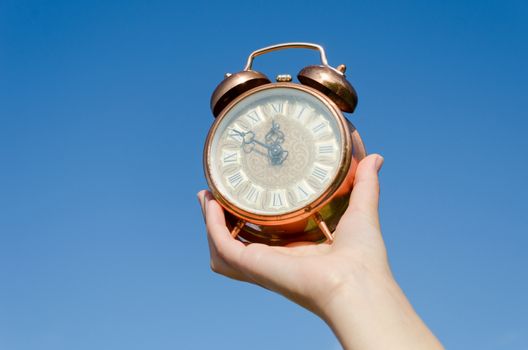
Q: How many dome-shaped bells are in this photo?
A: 2